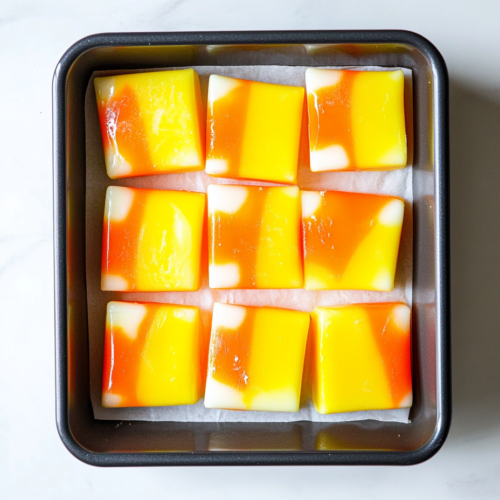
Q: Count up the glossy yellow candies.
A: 9